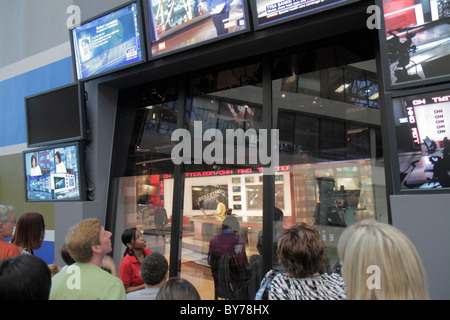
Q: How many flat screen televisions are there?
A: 7